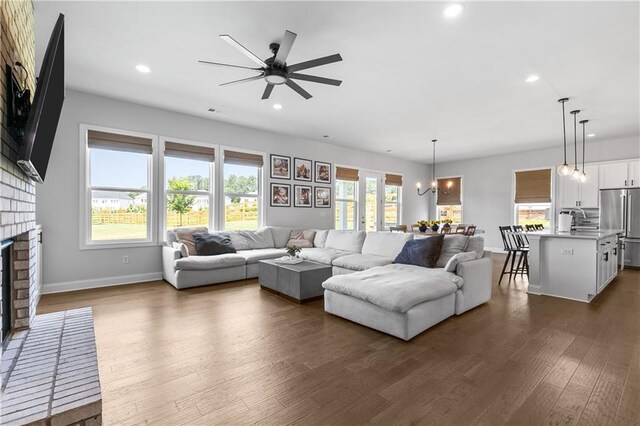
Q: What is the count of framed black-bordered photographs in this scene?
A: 6